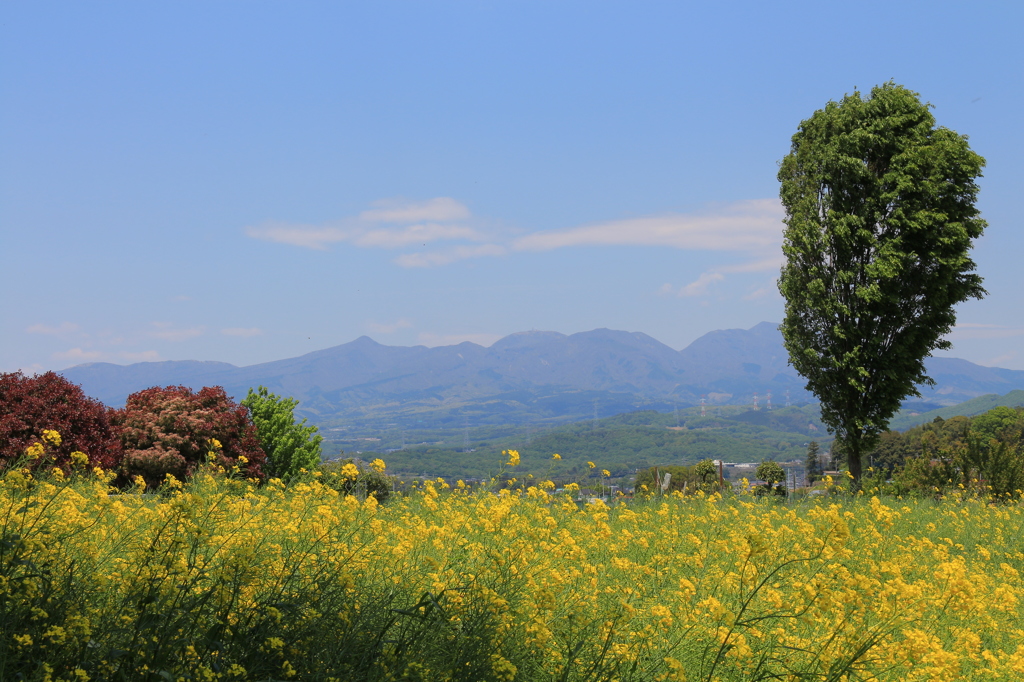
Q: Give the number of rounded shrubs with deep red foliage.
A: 2